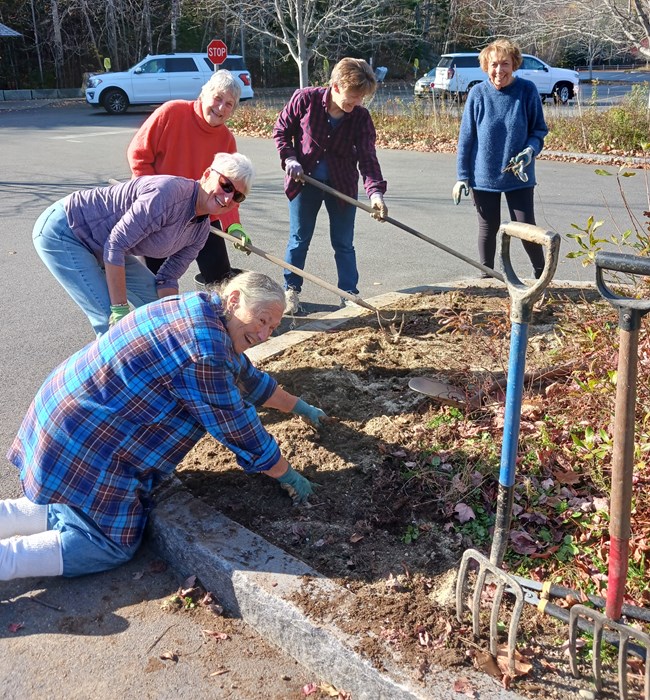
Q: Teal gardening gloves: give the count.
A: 2